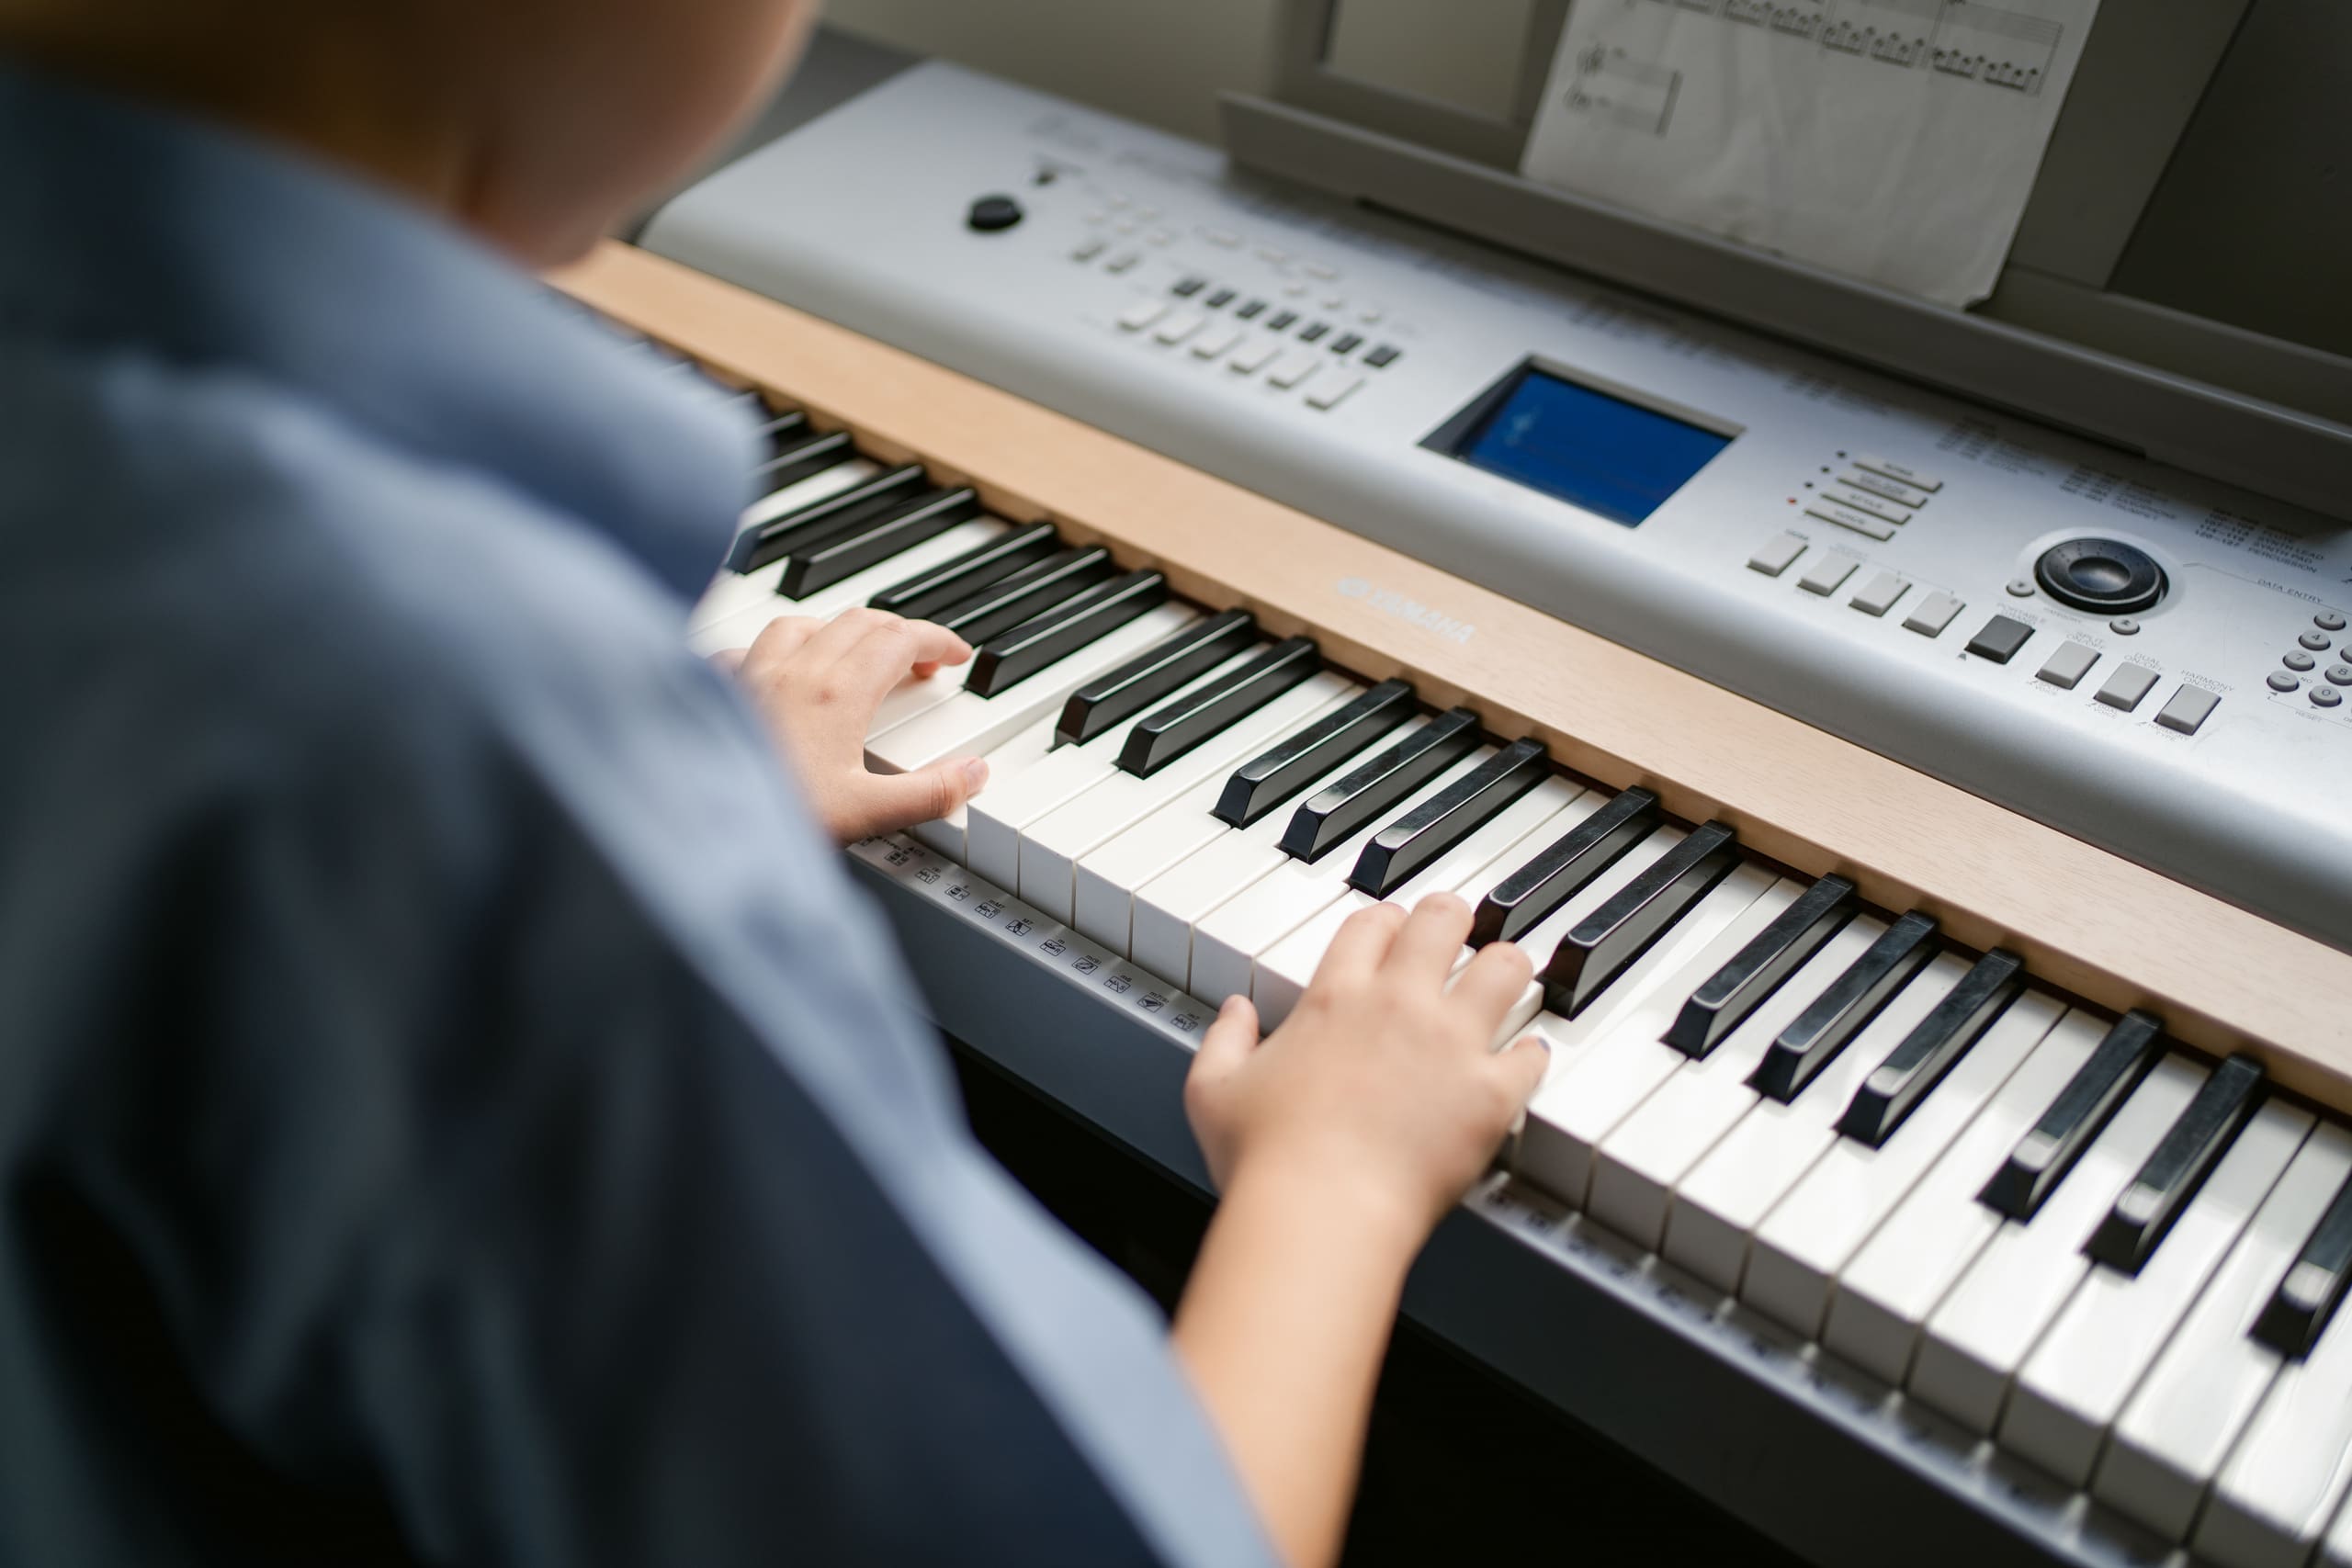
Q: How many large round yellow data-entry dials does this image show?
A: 0